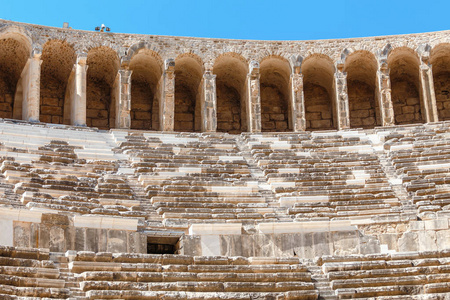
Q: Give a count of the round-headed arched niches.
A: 11